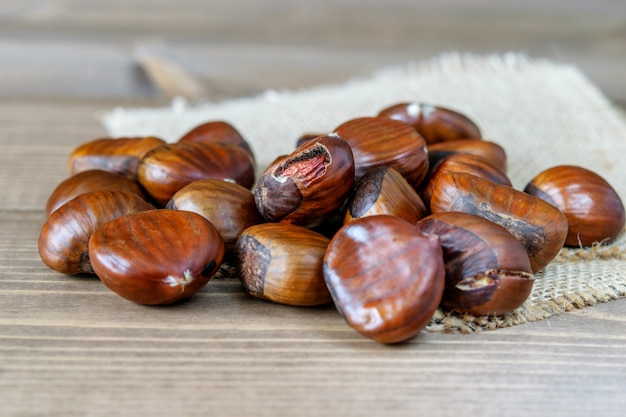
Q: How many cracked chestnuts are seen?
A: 2